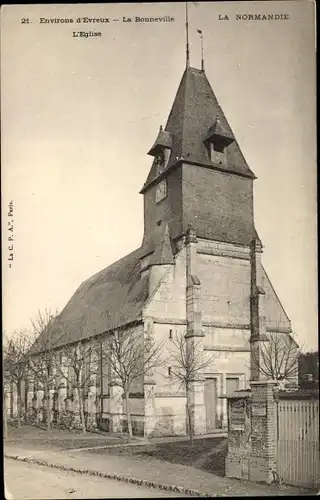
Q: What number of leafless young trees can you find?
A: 6